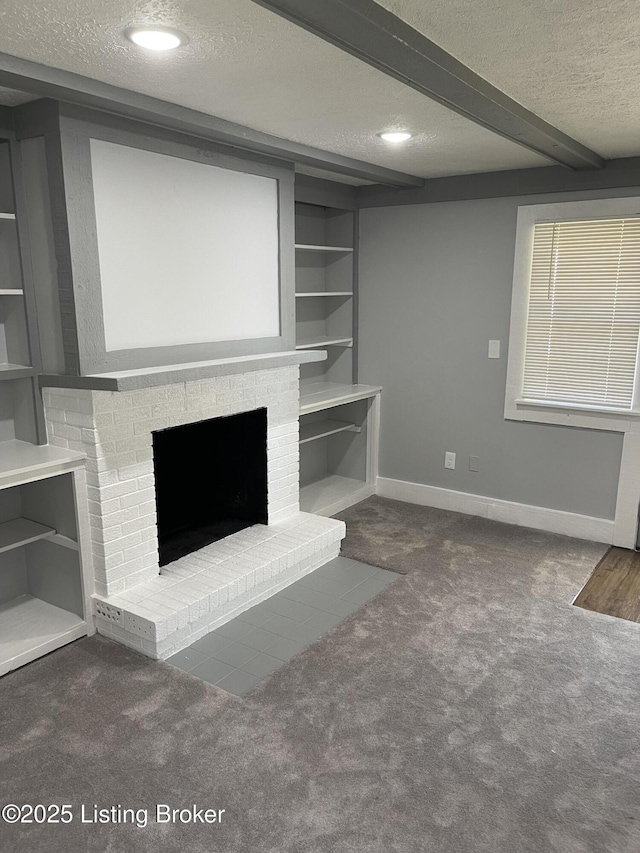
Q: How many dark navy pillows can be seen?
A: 0